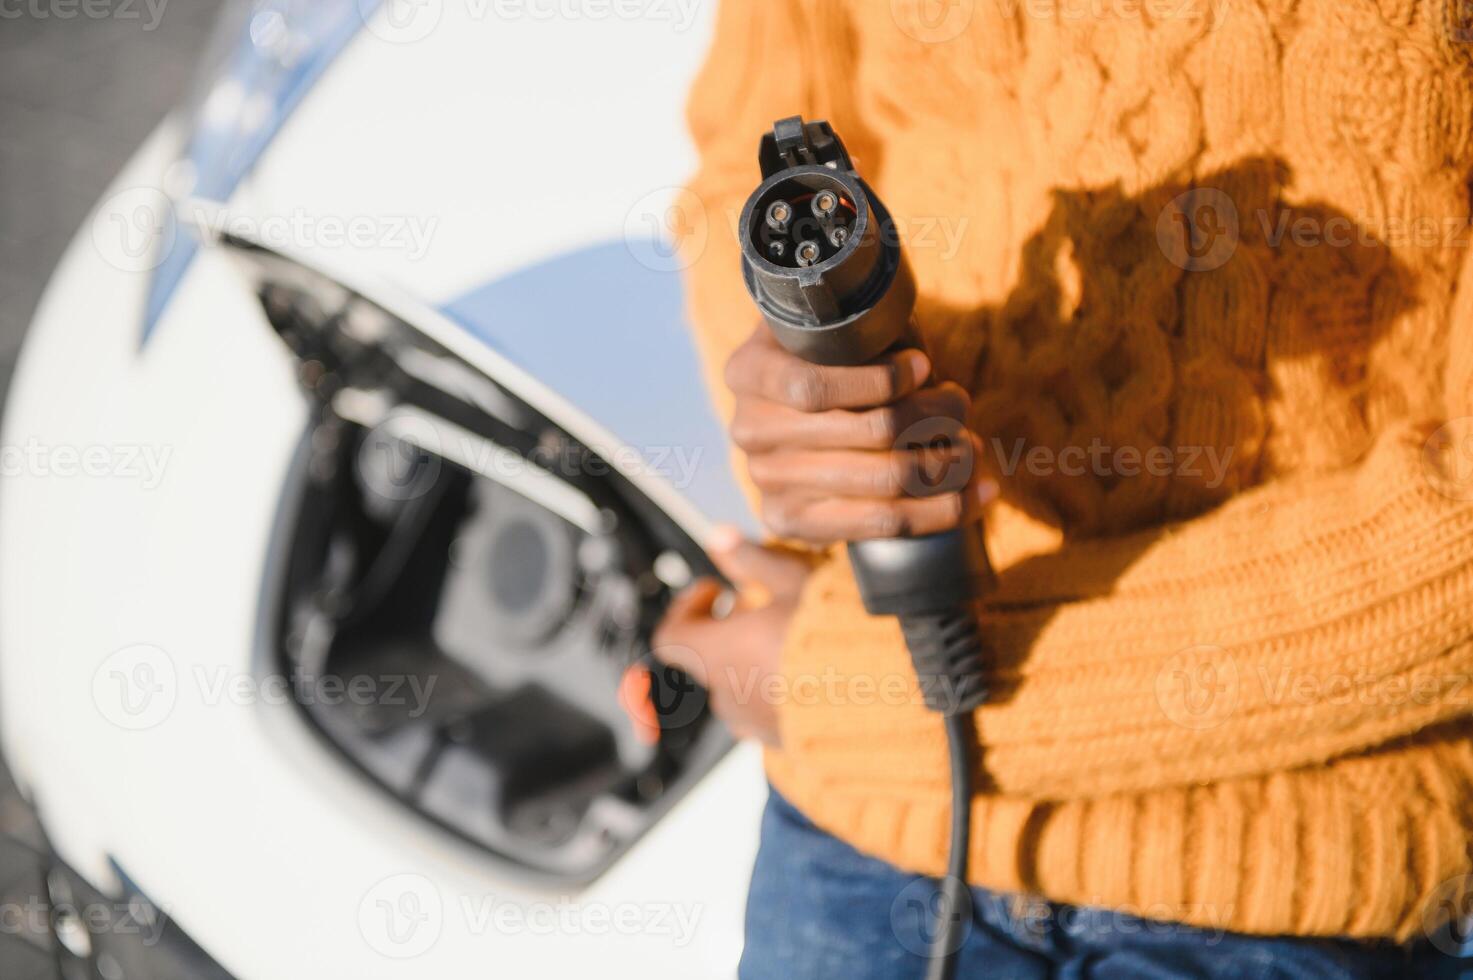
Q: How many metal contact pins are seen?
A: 5